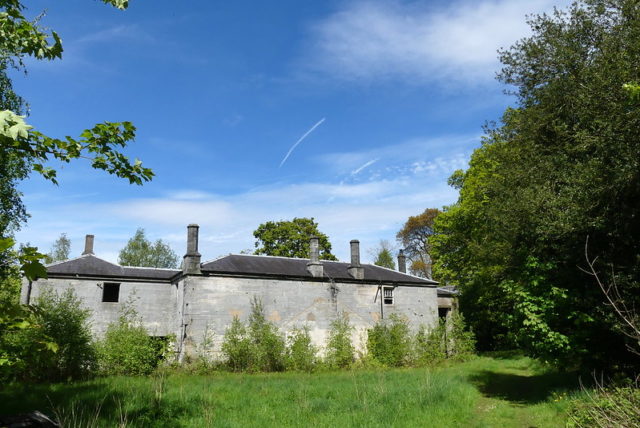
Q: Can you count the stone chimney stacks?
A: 5